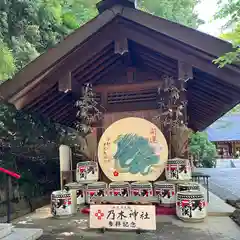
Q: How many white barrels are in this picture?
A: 10